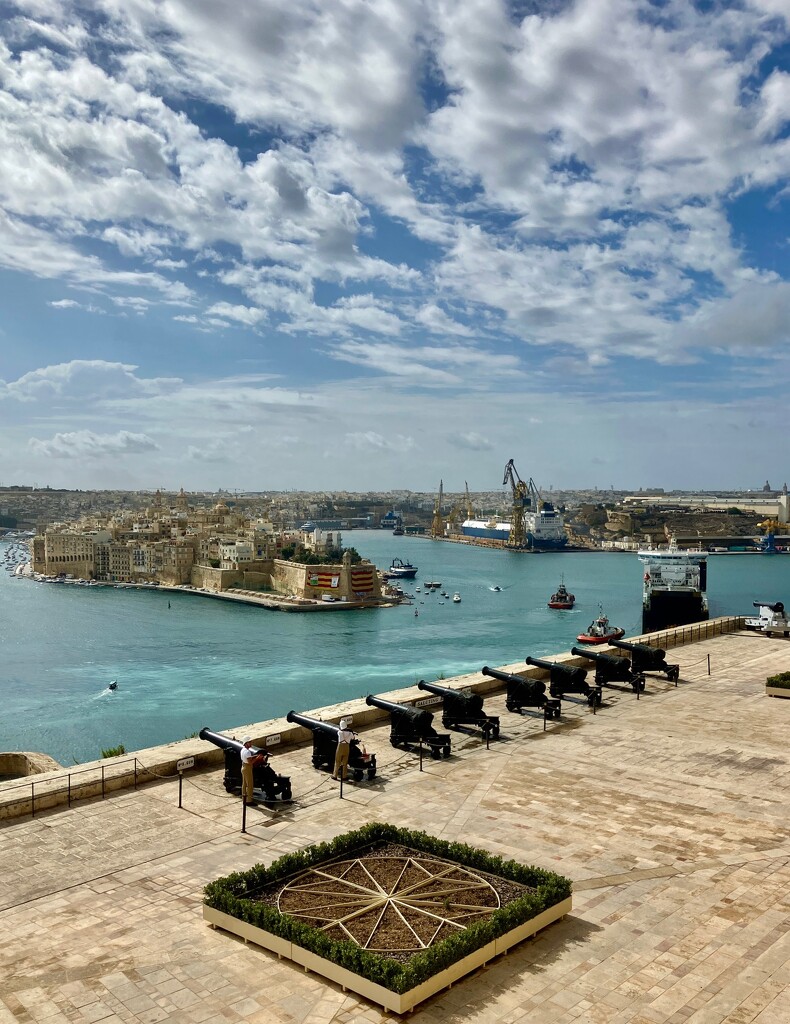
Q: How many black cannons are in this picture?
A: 8